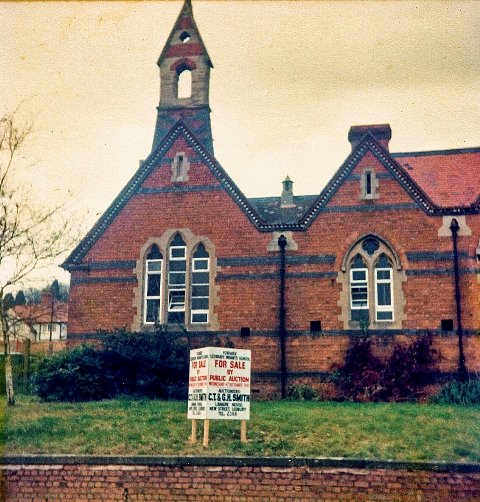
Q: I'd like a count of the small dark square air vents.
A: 3